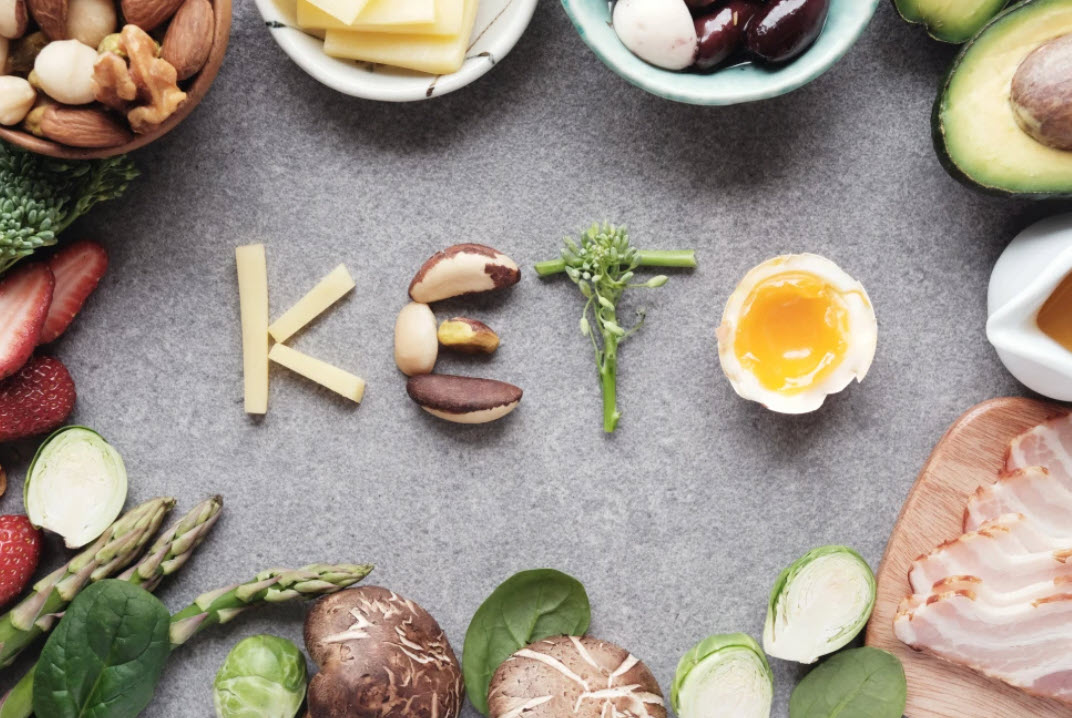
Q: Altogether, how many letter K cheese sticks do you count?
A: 3